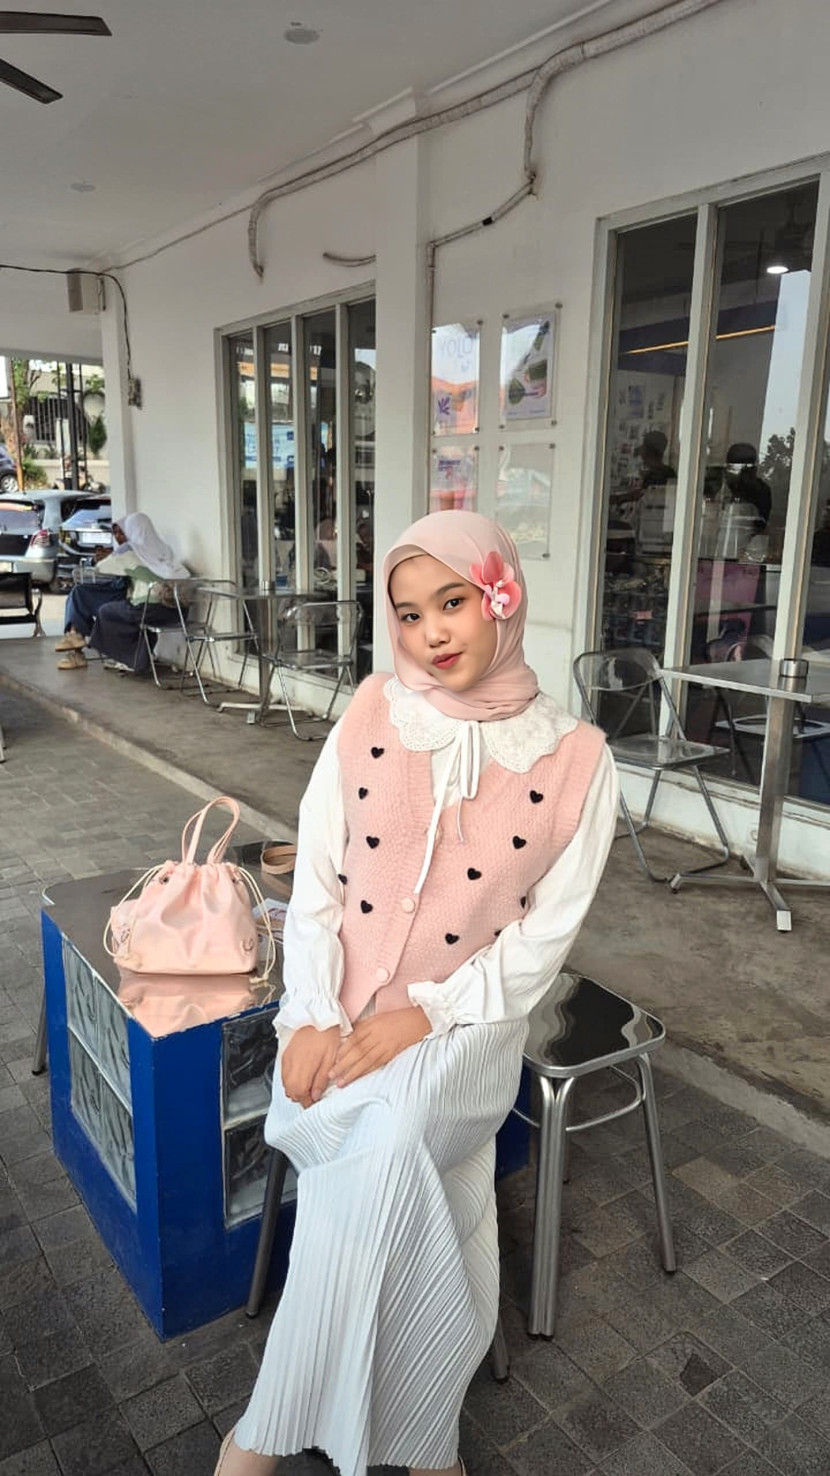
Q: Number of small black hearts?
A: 11